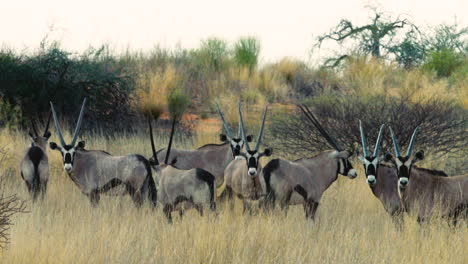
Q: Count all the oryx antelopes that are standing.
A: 8